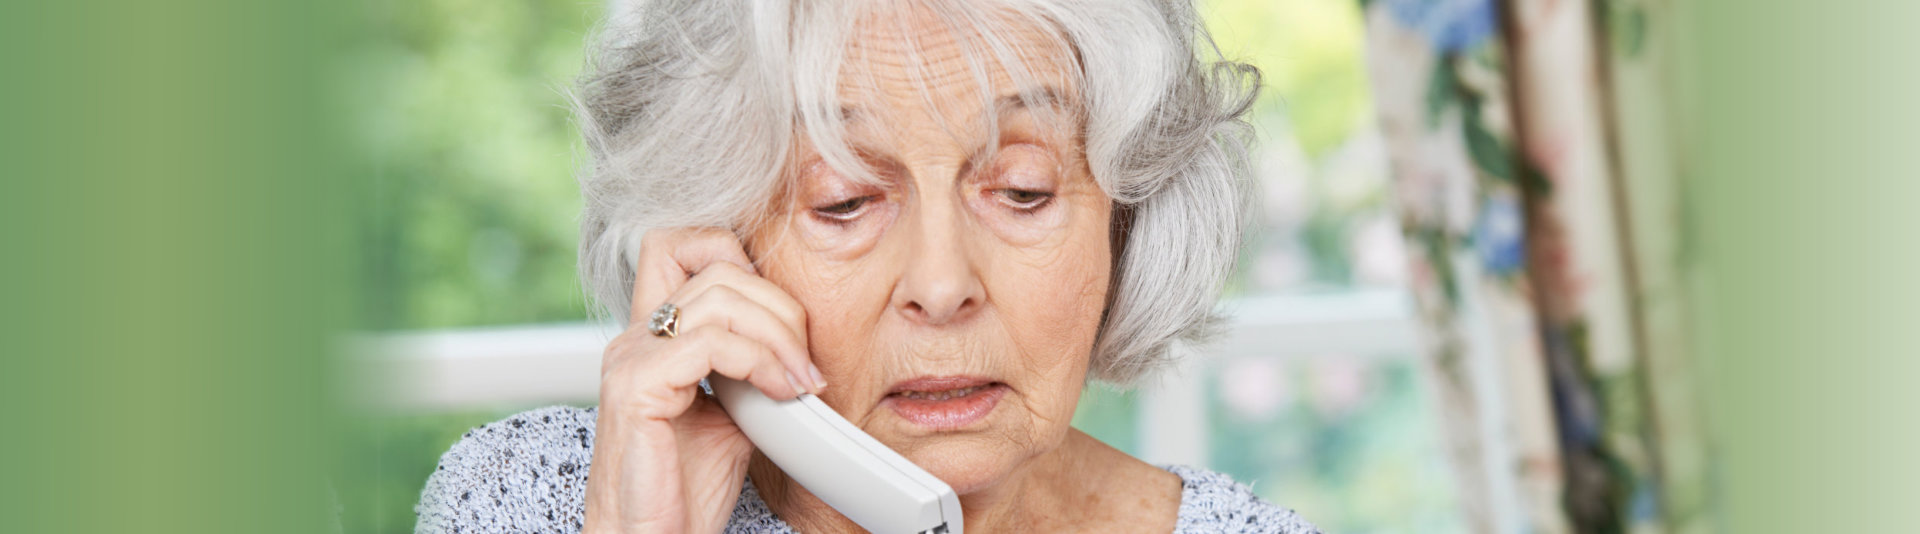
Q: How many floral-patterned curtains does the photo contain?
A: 1